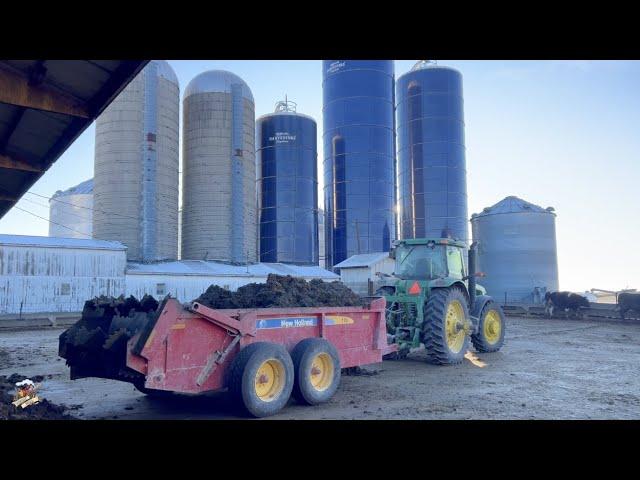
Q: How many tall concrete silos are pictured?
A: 2